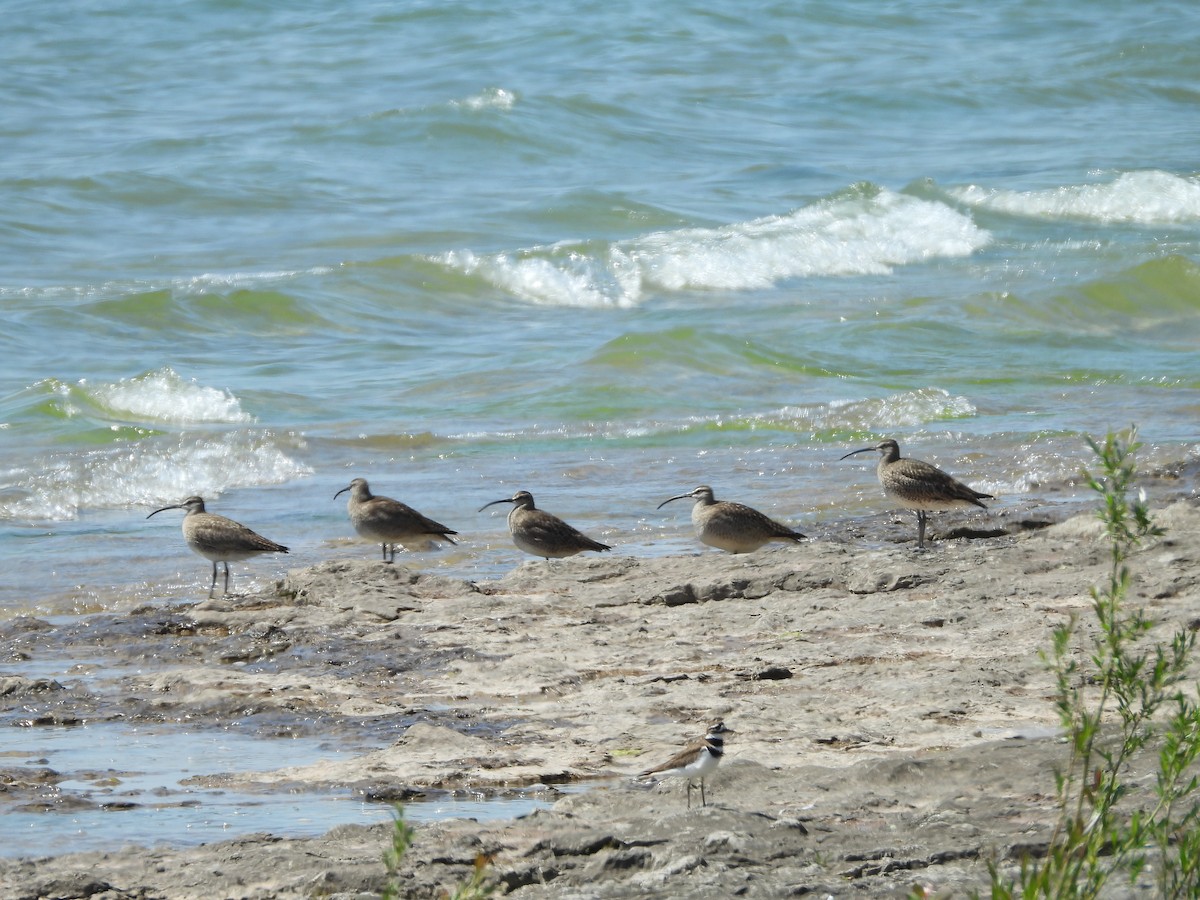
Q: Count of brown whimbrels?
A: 5